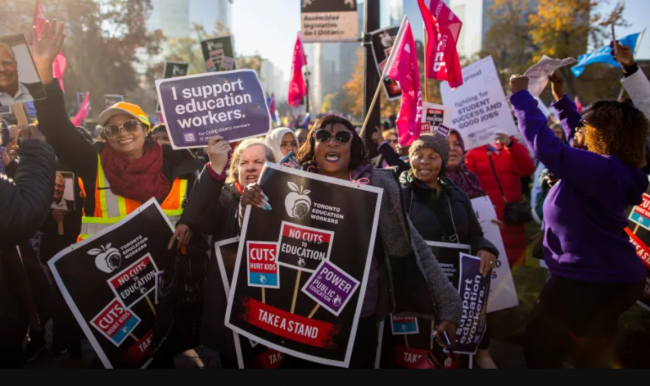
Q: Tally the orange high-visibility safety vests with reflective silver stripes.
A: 1